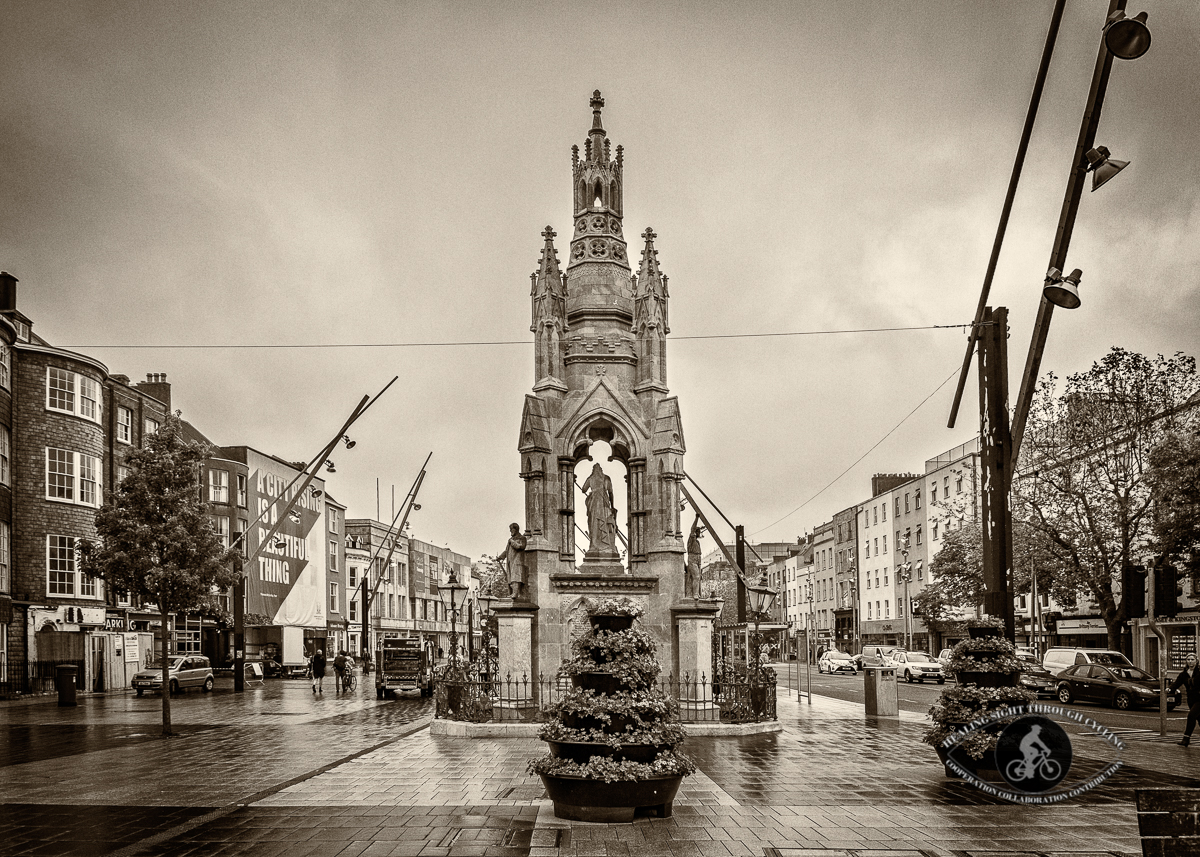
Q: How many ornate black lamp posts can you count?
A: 4